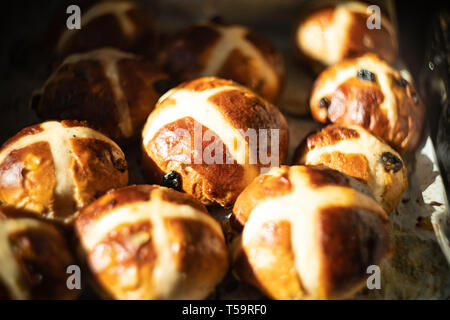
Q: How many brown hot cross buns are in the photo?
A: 11